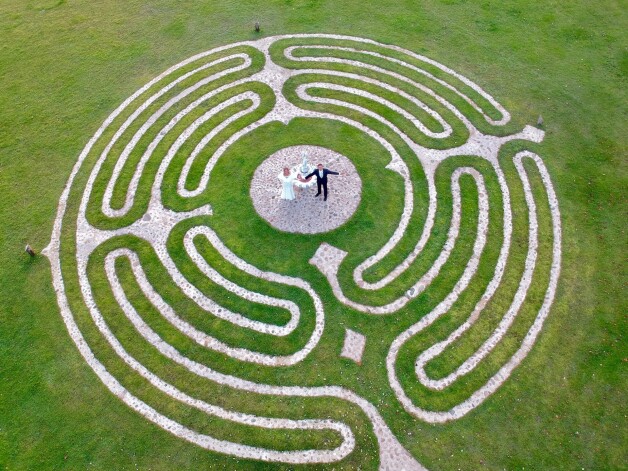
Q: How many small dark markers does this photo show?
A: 3